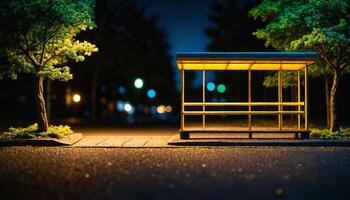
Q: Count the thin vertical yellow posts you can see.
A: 6